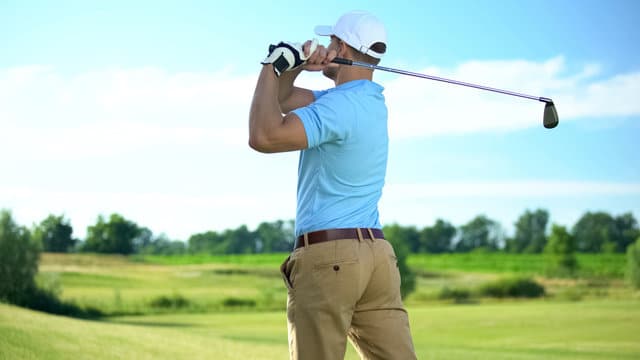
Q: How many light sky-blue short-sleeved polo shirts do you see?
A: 1